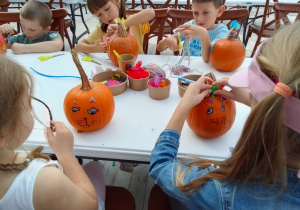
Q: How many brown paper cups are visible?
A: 5